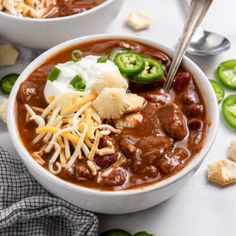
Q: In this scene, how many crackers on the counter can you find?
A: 5